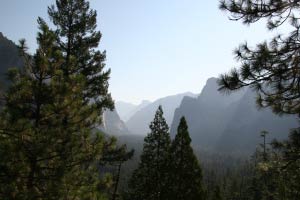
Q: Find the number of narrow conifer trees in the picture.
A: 2